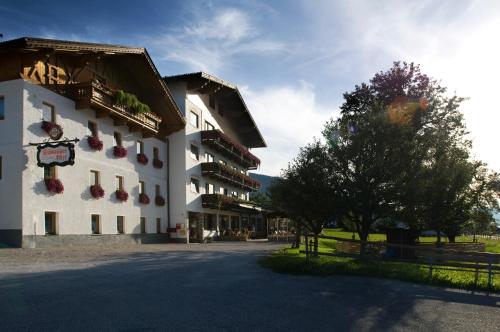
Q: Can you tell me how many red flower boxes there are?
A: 10